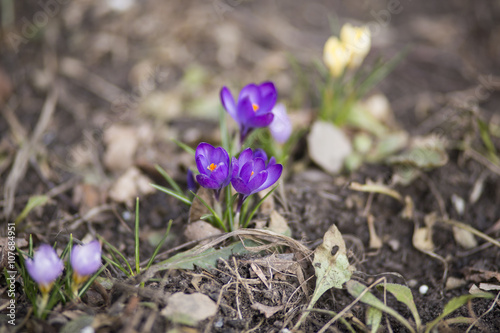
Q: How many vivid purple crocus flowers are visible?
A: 3